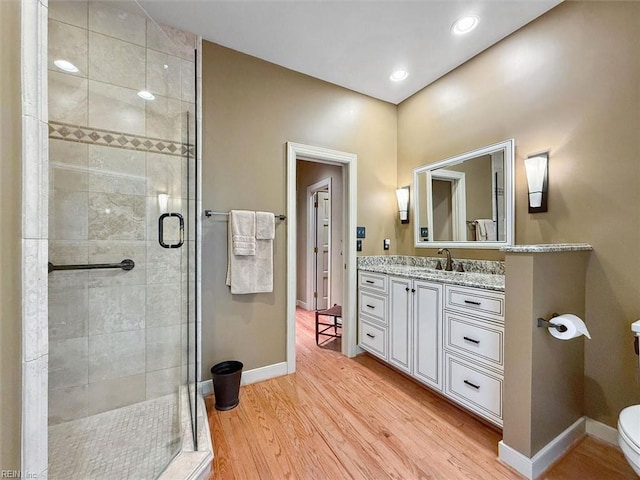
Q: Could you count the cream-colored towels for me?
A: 3